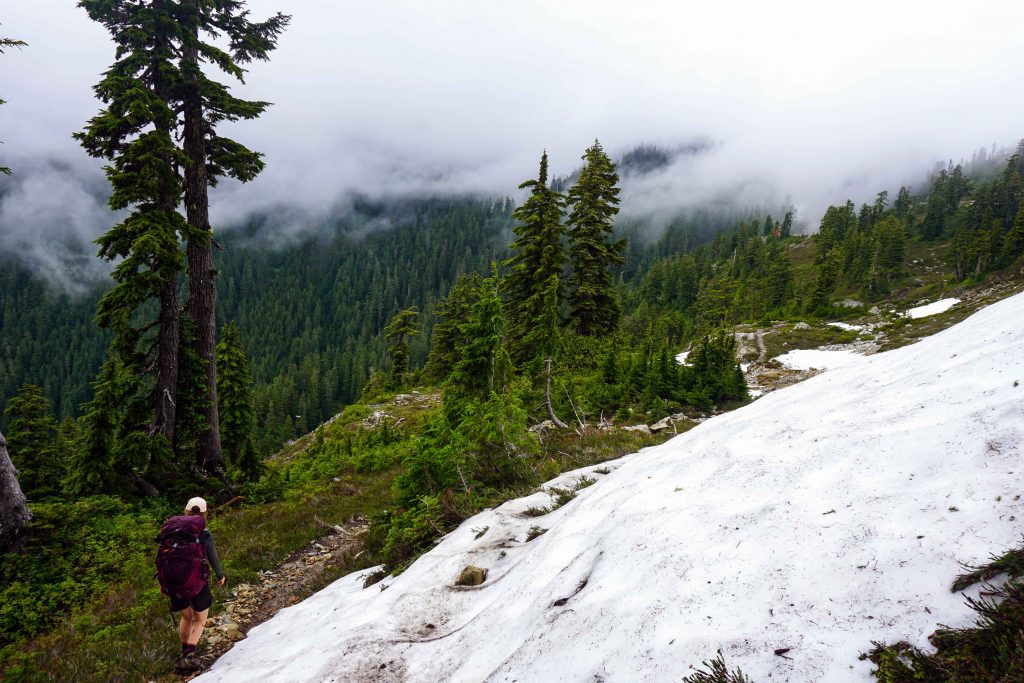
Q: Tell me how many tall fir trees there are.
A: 4